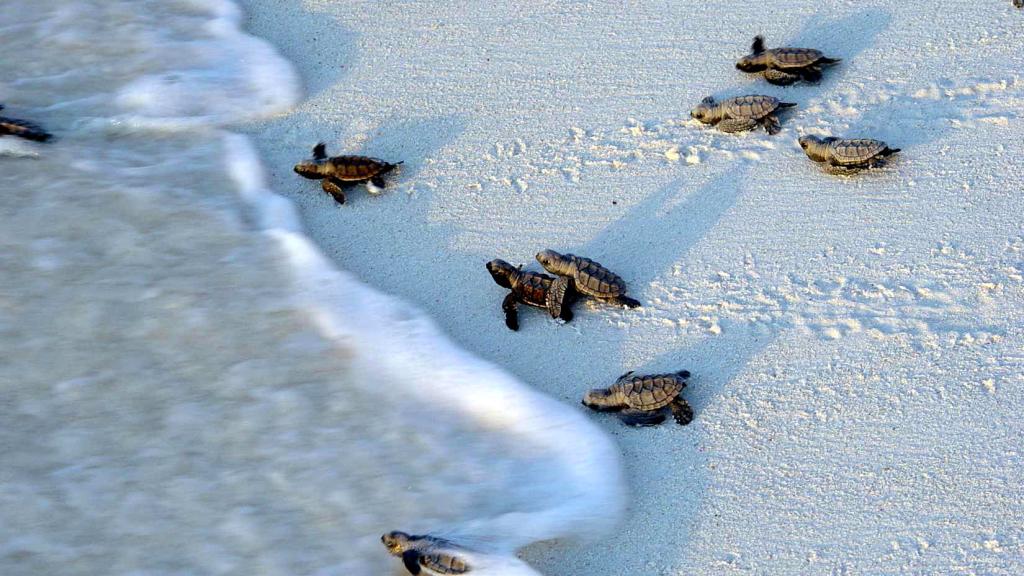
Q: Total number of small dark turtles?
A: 9